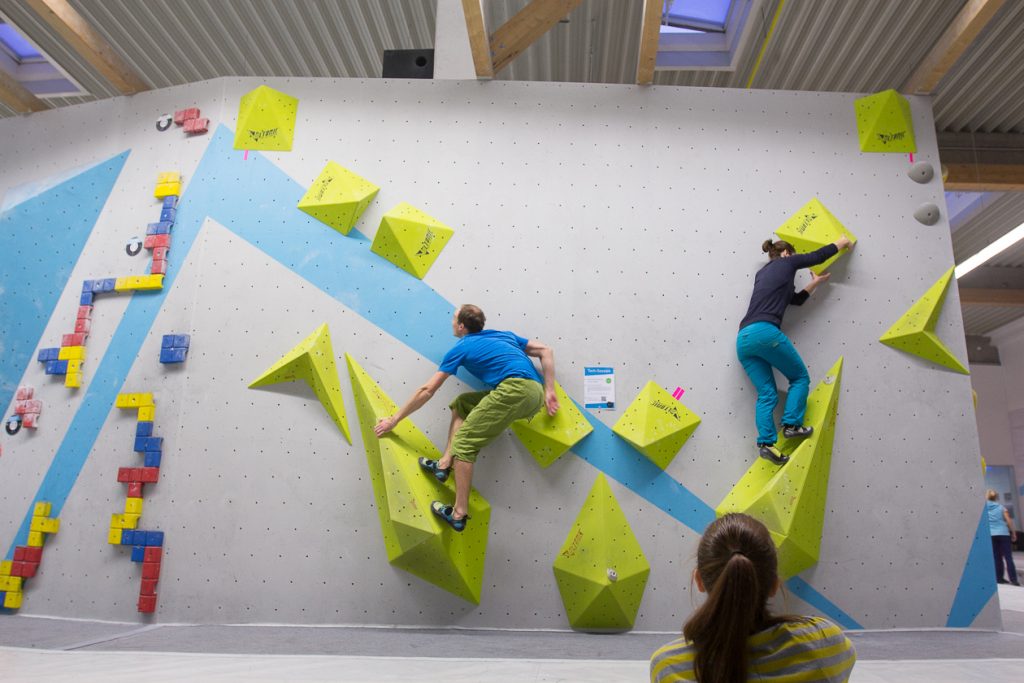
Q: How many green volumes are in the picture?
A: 12